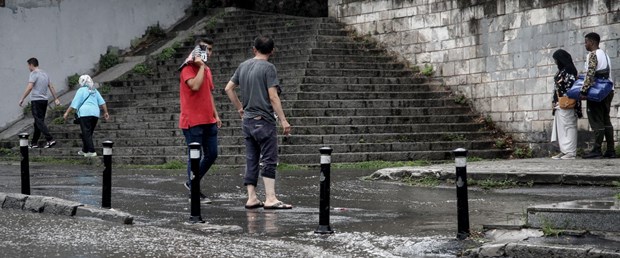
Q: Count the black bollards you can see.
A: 5